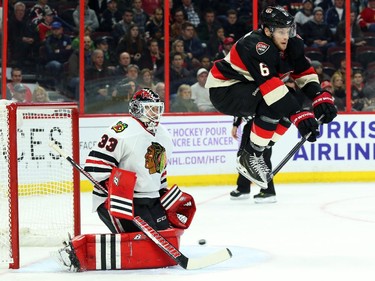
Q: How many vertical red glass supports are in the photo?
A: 5